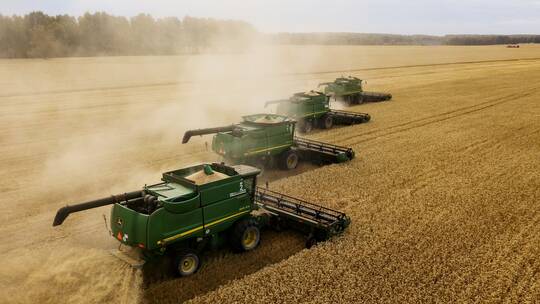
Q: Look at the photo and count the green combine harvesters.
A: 4